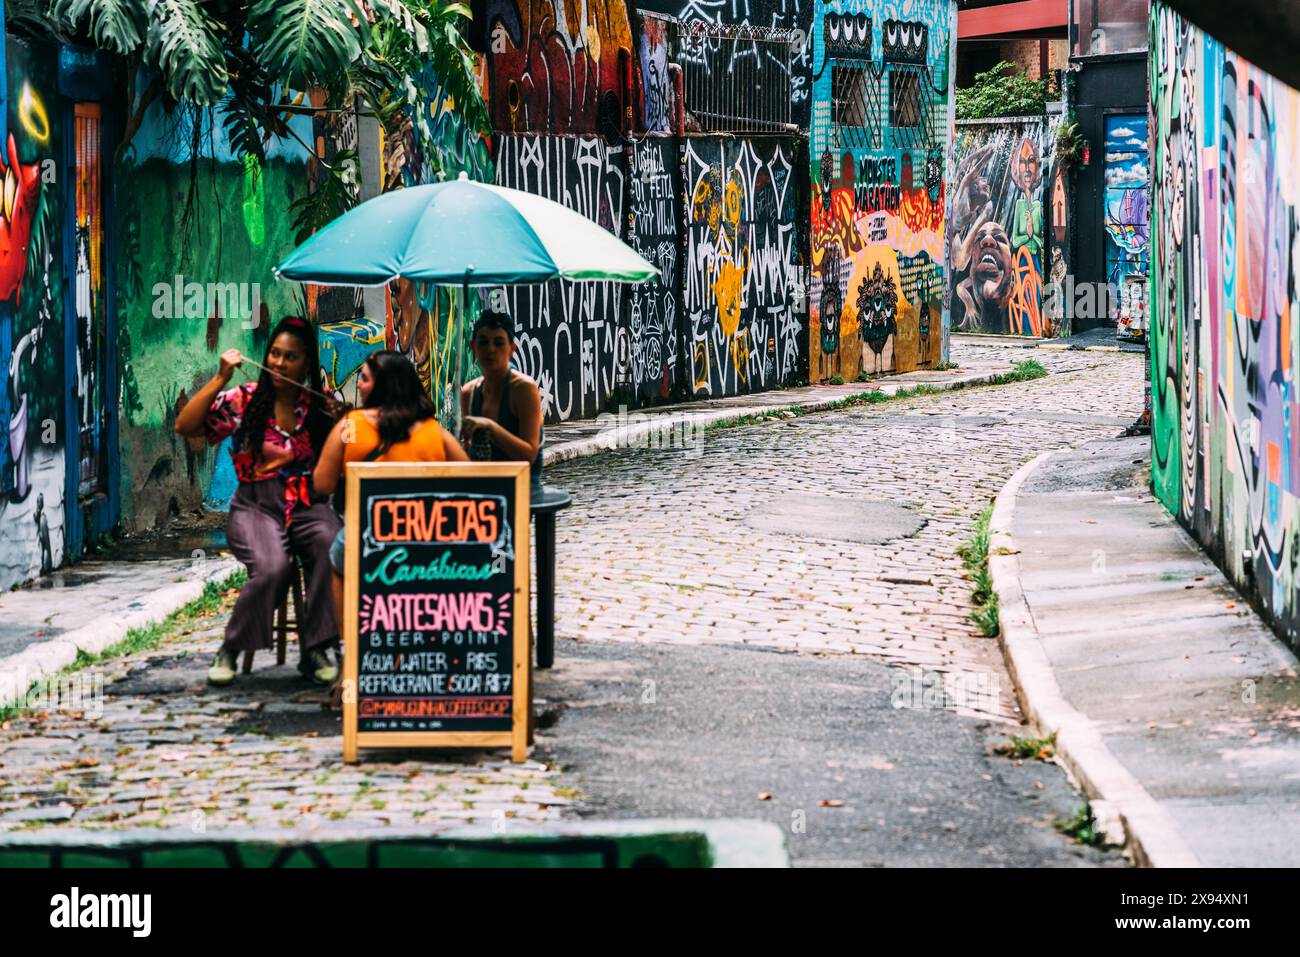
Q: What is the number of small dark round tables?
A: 1